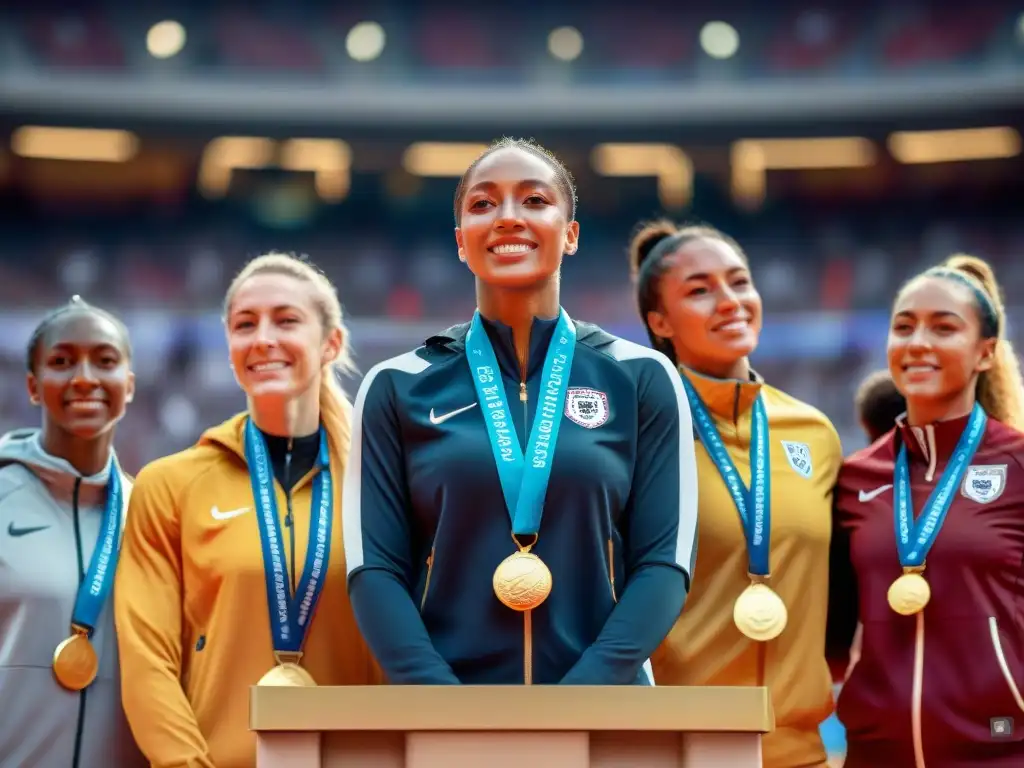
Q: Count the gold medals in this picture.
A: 5